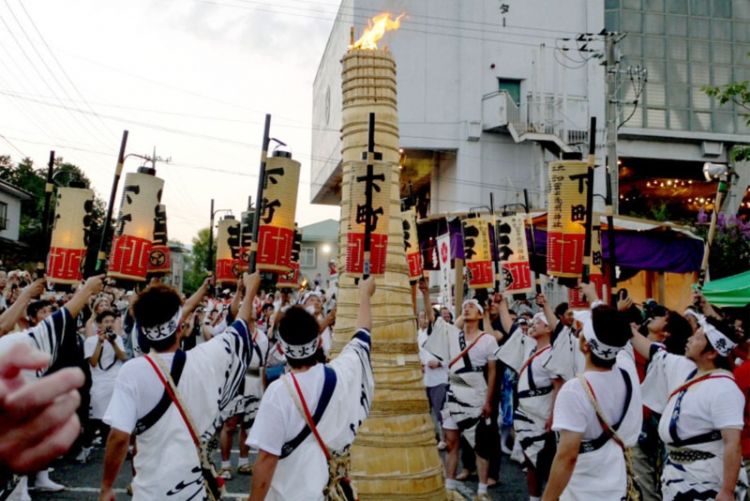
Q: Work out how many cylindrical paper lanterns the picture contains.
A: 13